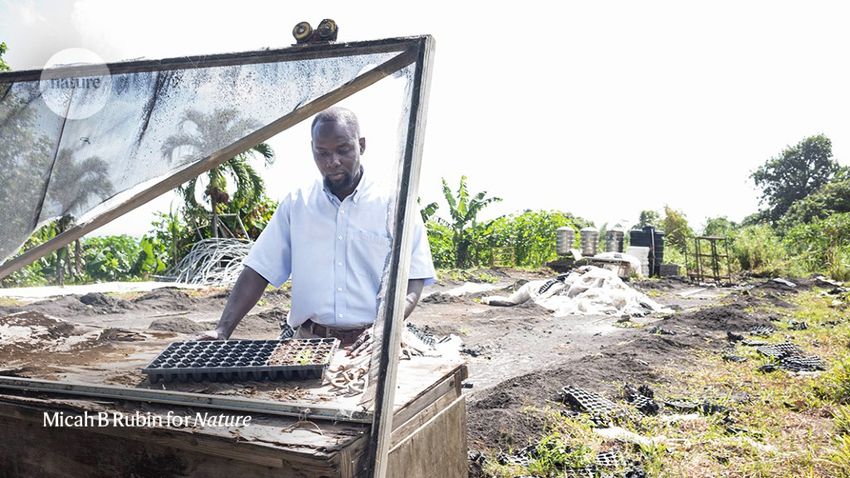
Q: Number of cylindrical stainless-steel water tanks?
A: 3